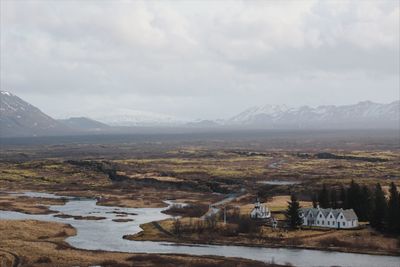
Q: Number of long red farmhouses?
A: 0